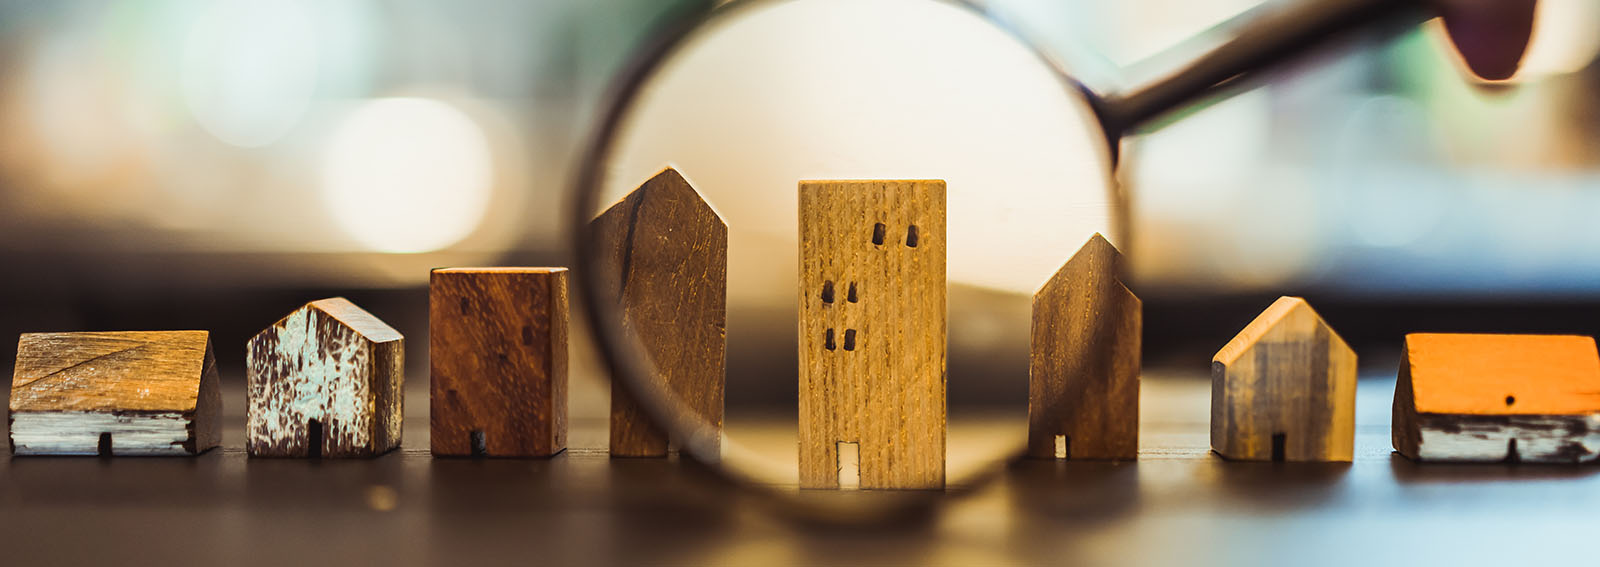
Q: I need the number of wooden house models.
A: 8